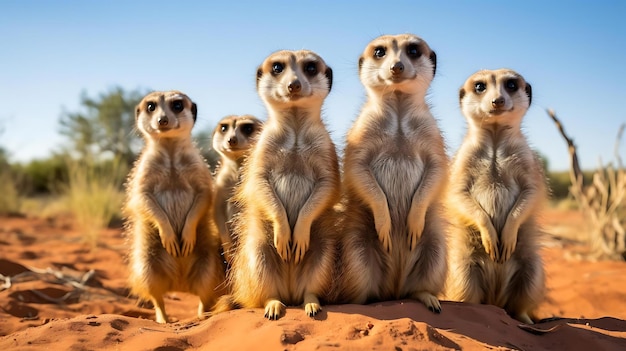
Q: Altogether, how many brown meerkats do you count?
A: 5